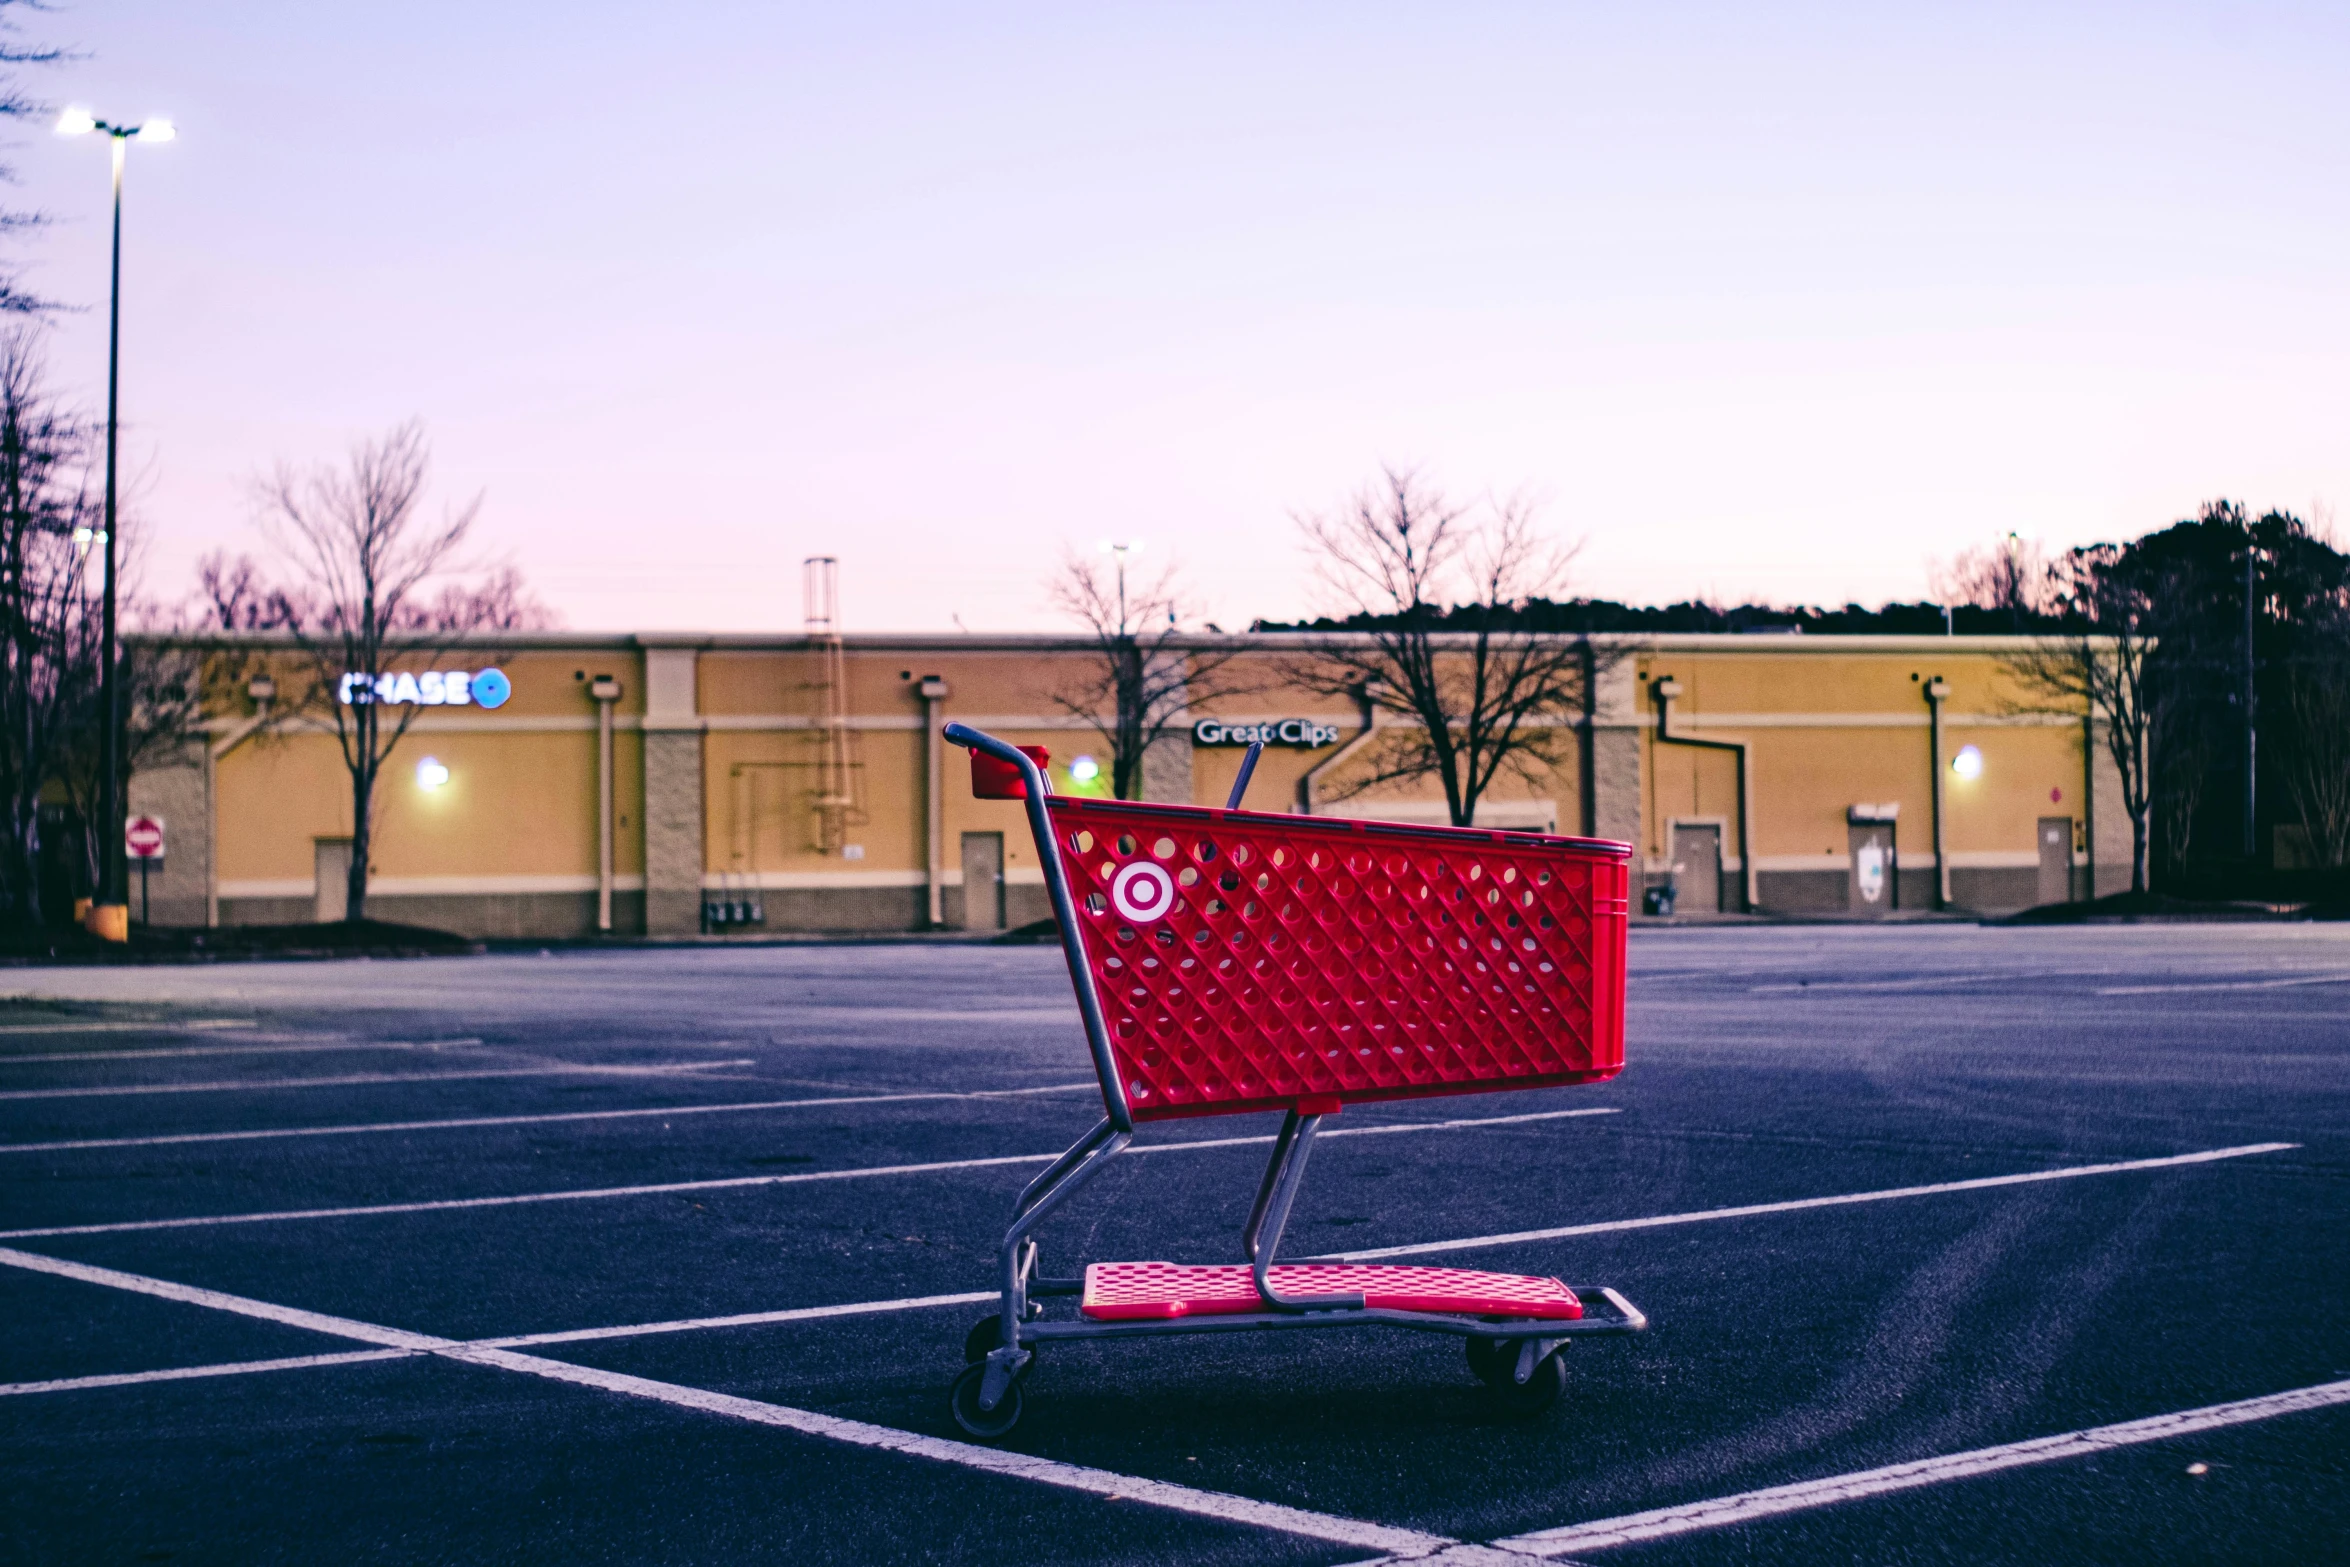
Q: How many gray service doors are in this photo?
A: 5